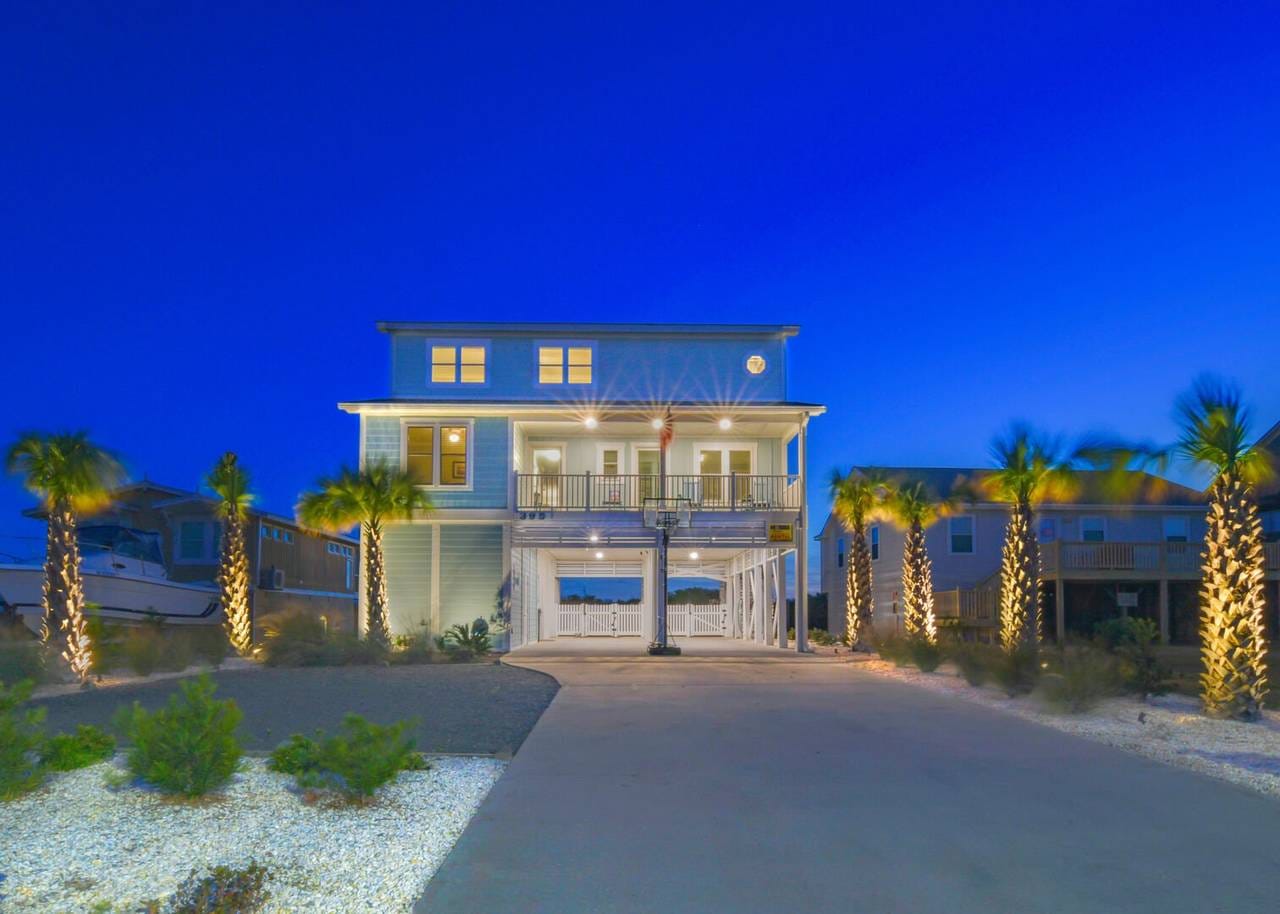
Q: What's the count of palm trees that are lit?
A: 7